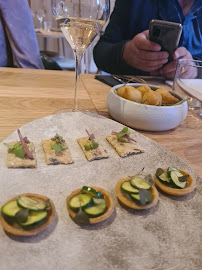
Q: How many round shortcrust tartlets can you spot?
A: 4